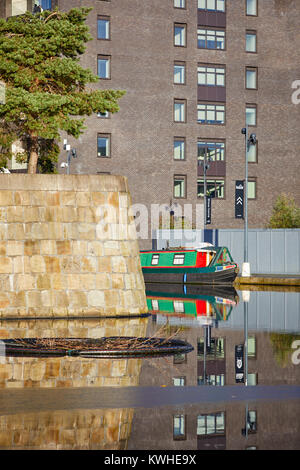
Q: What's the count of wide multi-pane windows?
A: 6